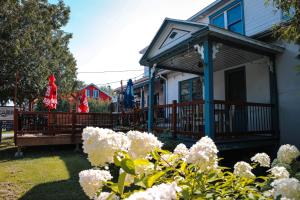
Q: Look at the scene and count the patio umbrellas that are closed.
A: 3